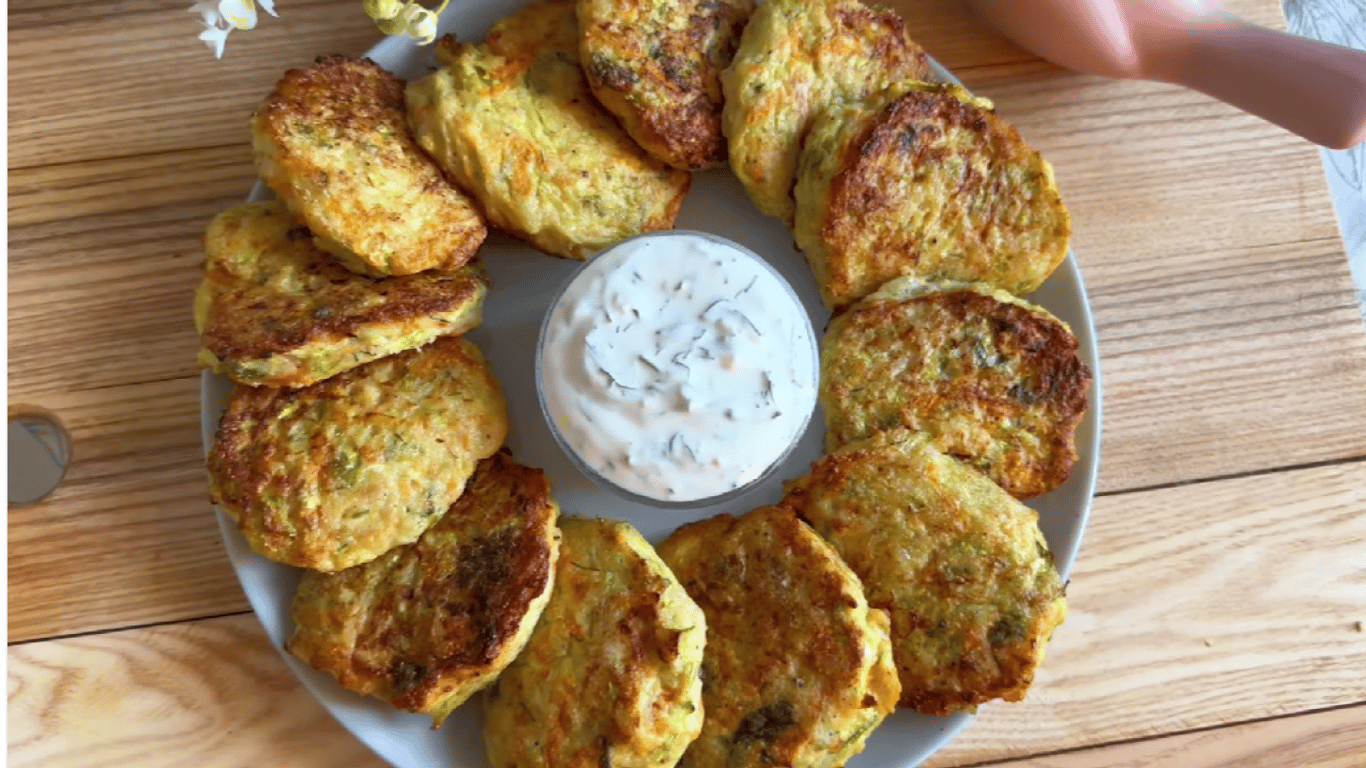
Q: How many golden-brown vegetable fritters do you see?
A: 12